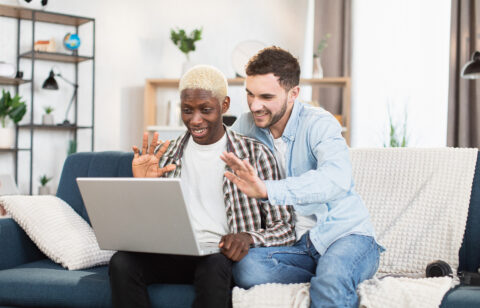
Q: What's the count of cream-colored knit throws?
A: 1